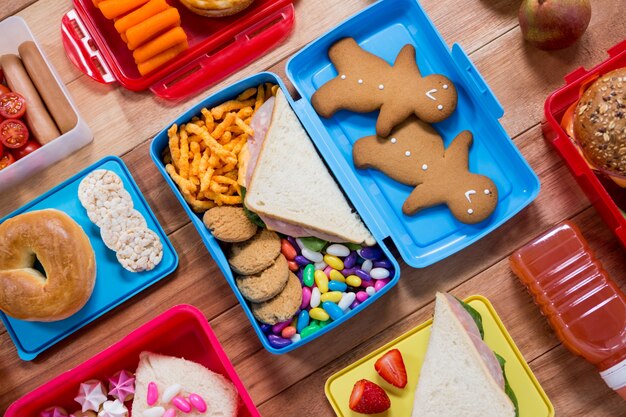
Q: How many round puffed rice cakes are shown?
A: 4